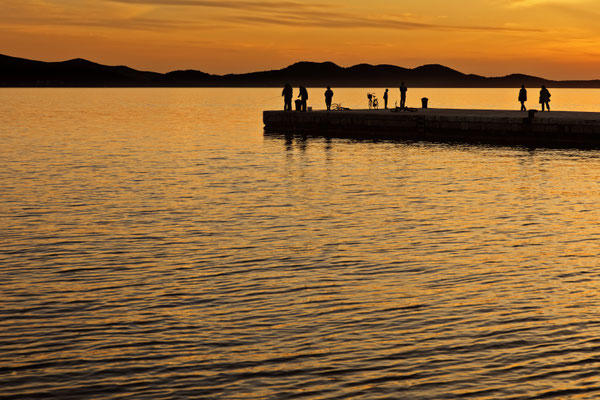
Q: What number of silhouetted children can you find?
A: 1